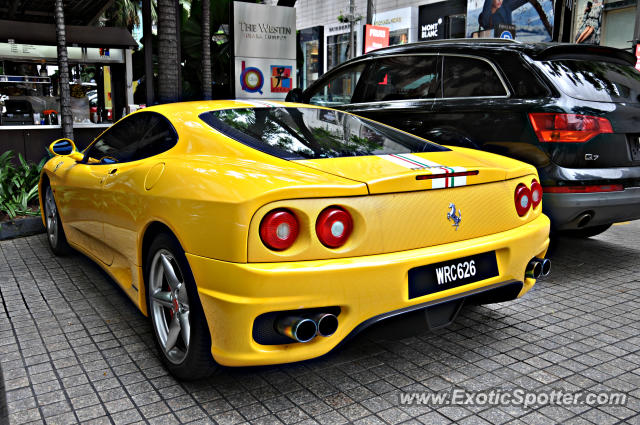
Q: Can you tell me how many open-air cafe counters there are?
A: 1